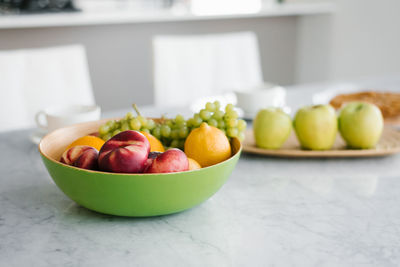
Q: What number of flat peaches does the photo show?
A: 3